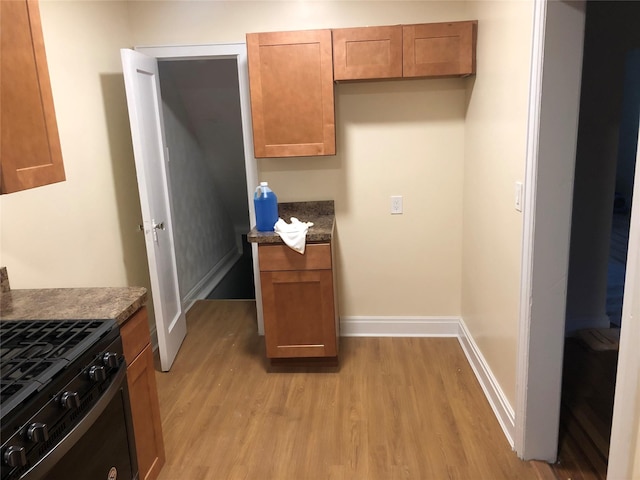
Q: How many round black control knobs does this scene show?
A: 5